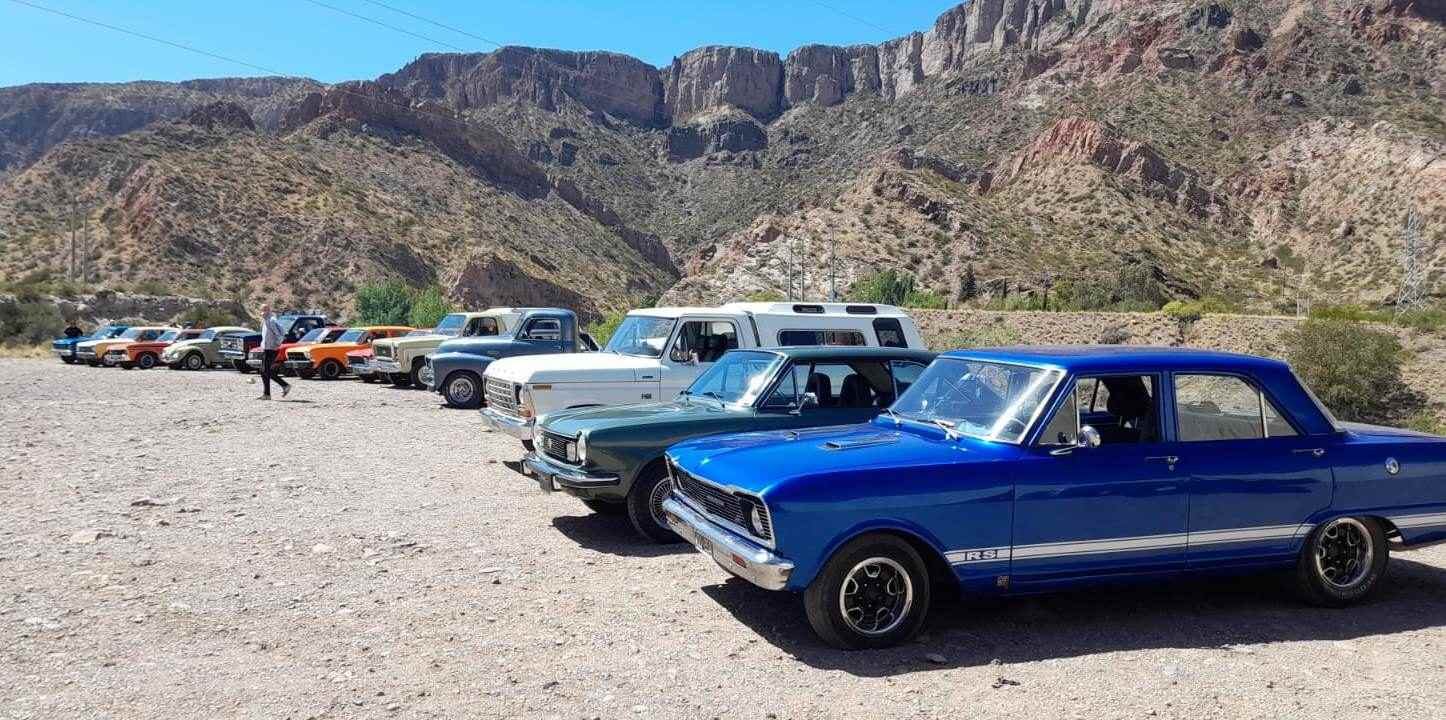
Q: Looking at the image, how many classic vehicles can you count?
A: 13